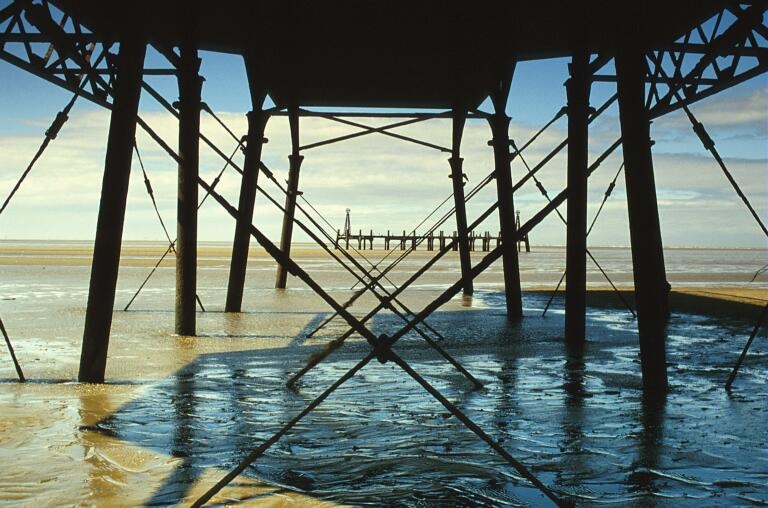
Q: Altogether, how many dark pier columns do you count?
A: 8